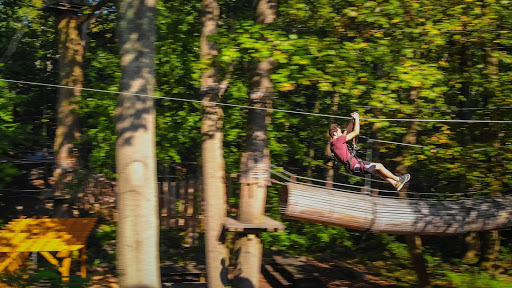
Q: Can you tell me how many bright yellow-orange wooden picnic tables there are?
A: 1